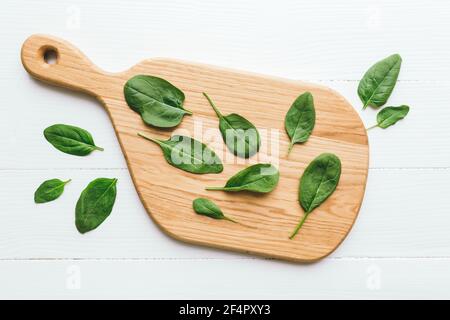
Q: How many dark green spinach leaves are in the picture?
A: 12